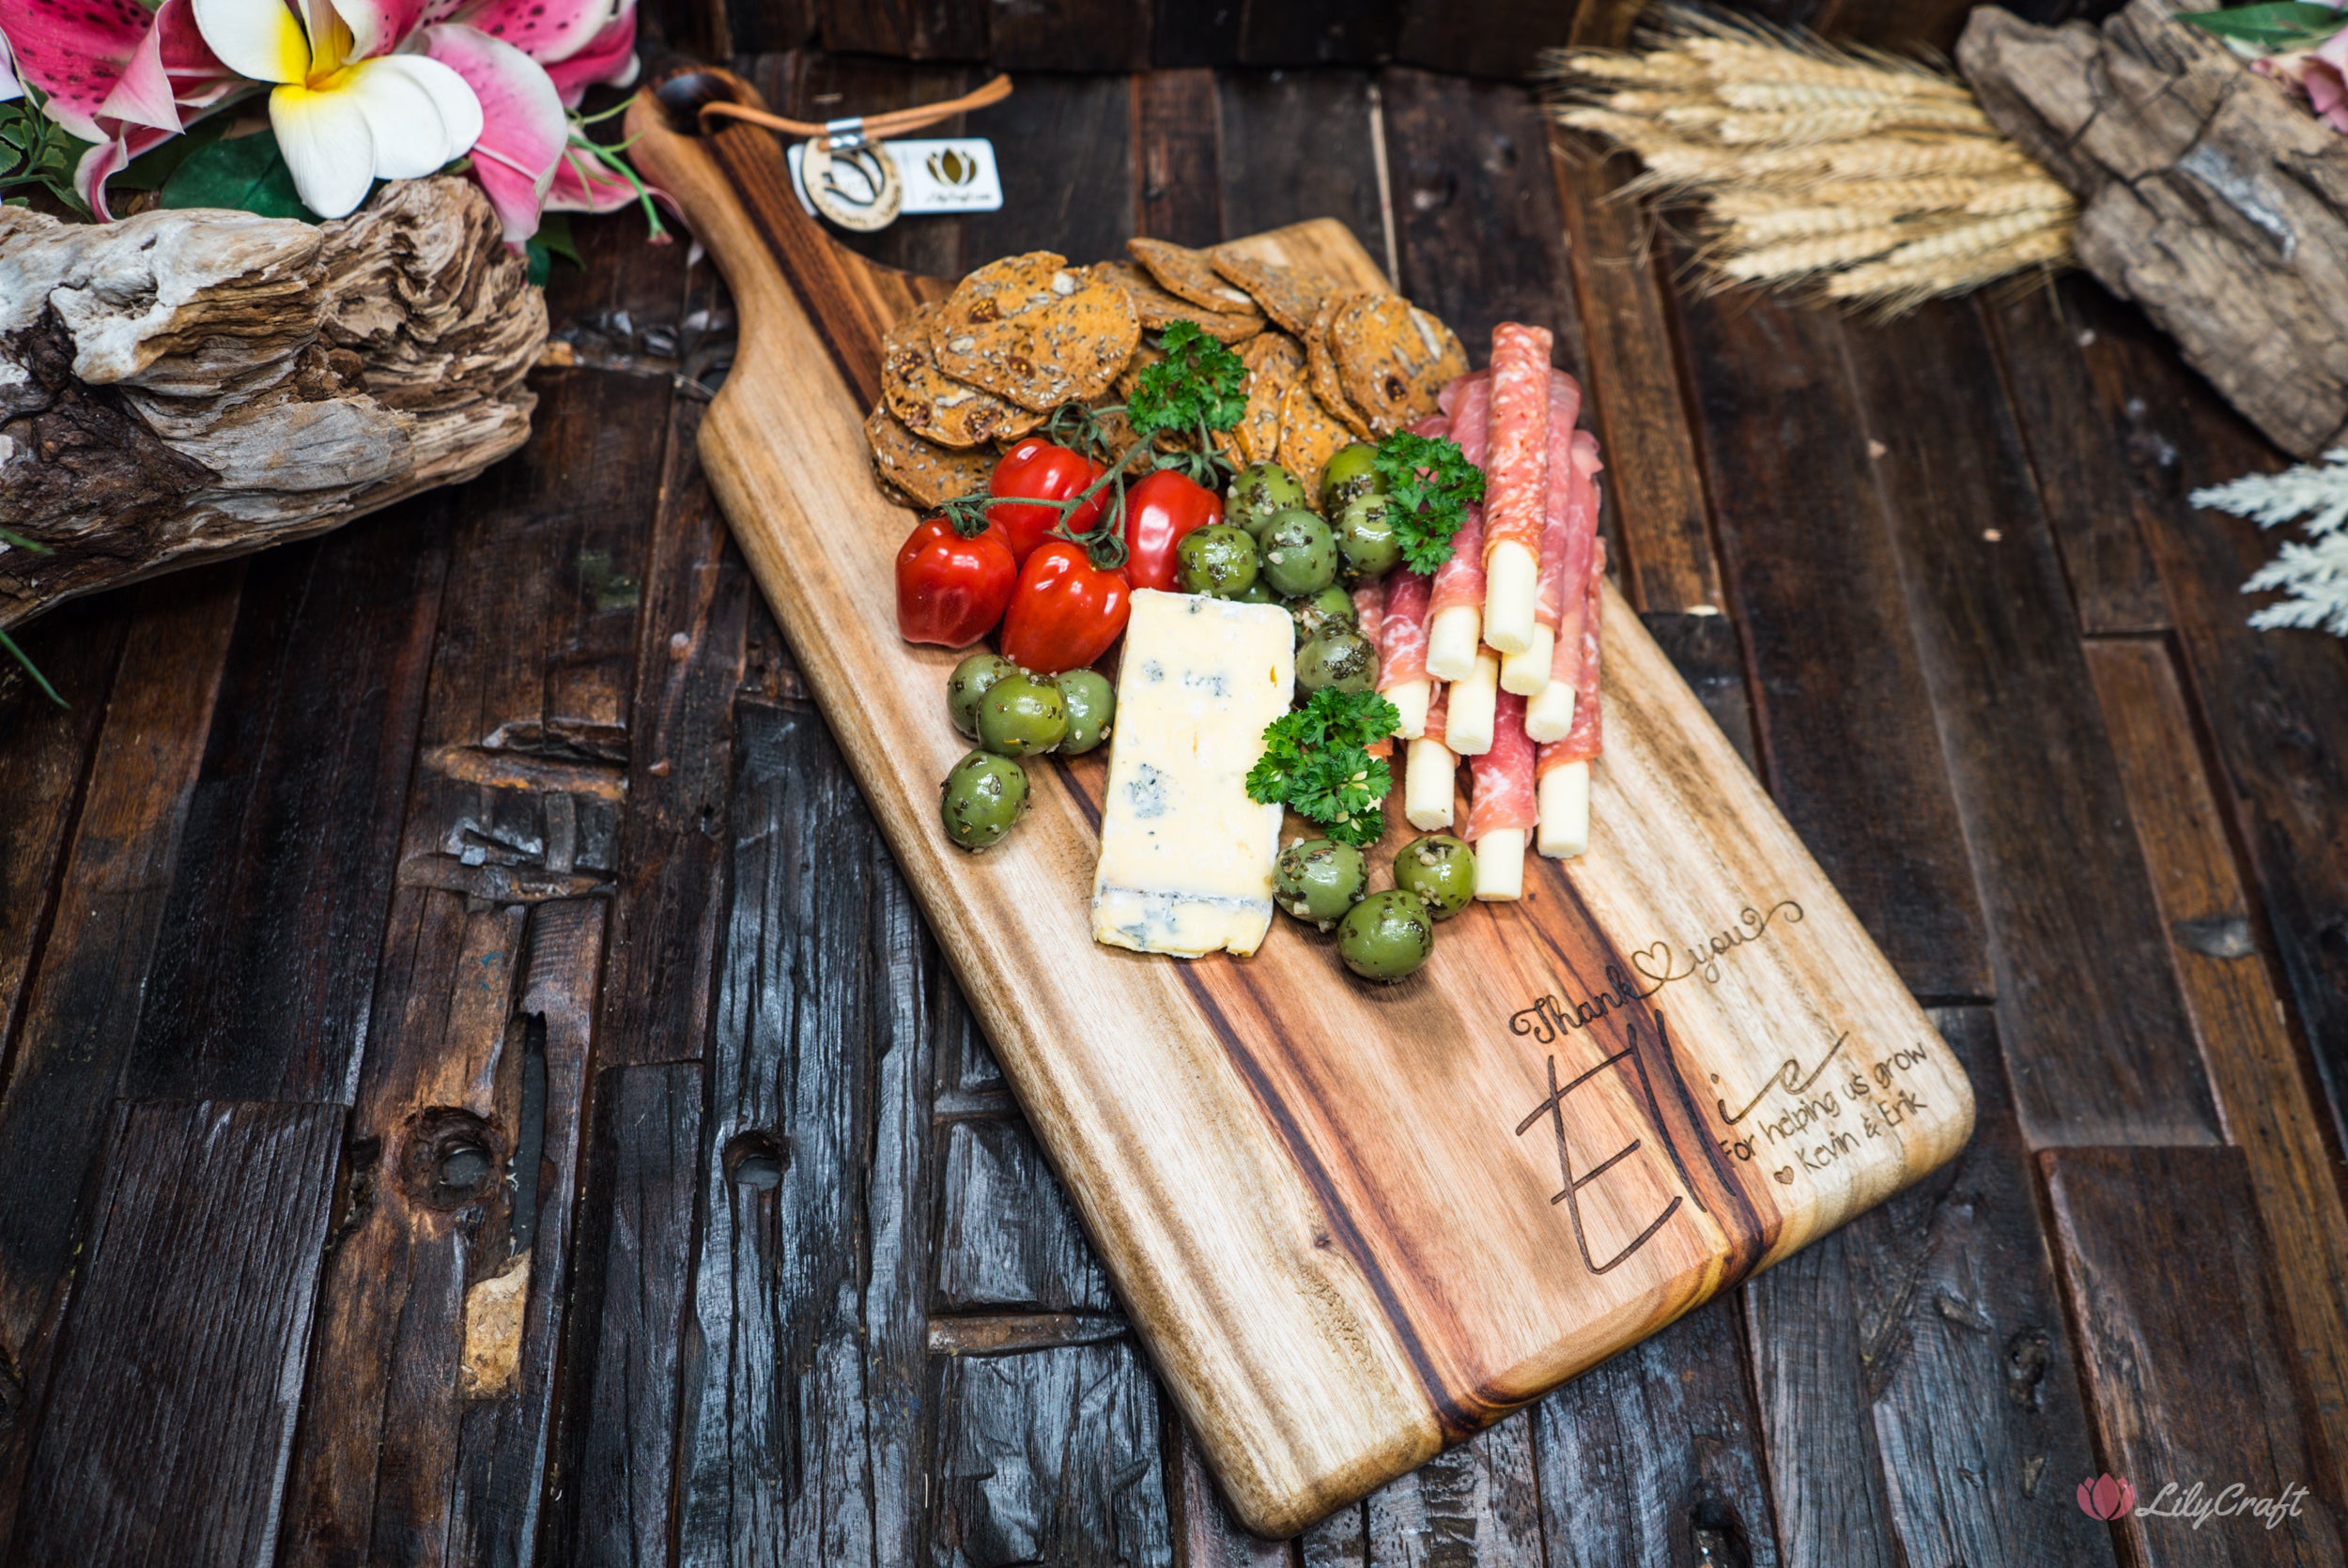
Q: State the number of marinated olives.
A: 15